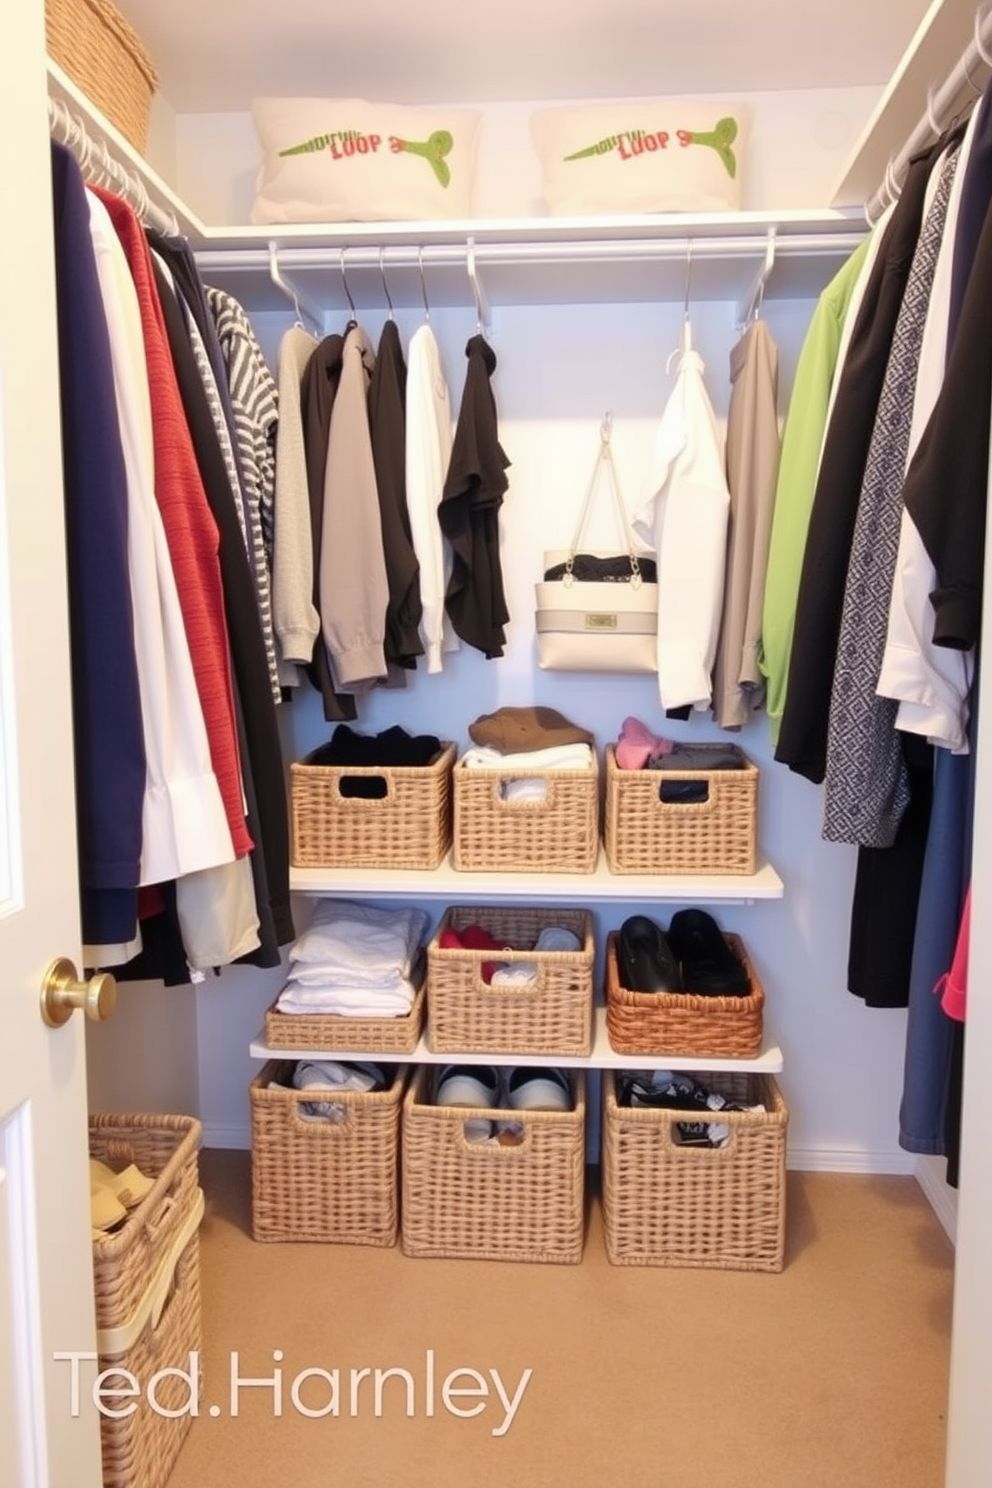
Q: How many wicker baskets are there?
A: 11